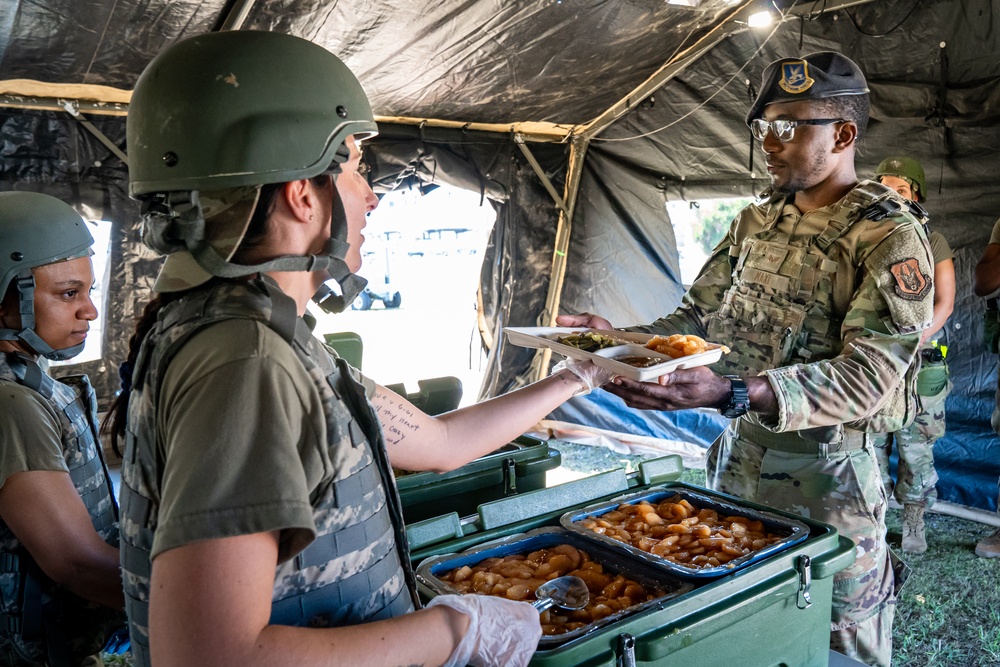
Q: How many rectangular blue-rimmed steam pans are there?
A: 2